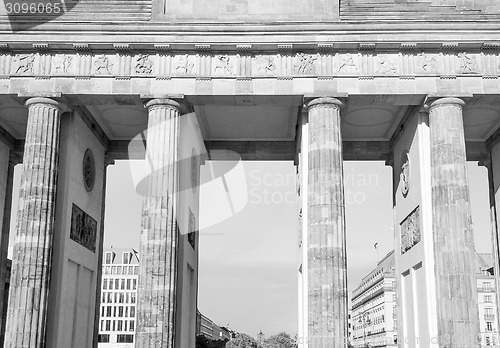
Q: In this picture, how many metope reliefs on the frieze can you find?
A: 12